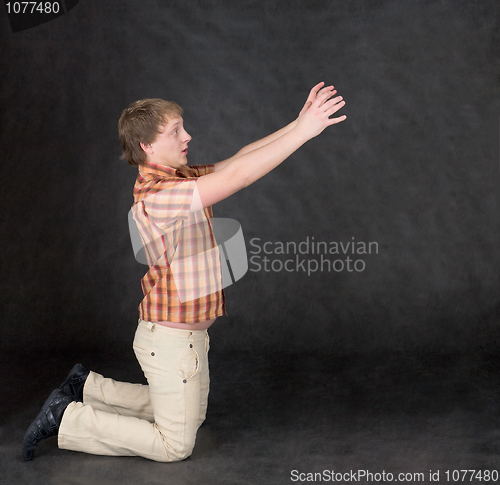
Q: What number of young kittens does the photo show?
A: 0